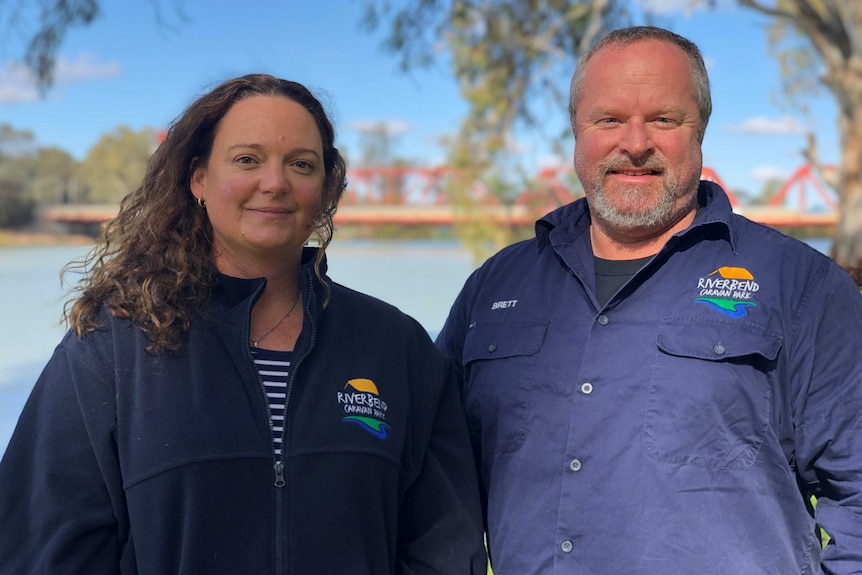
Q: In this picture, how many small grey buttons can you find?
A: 6